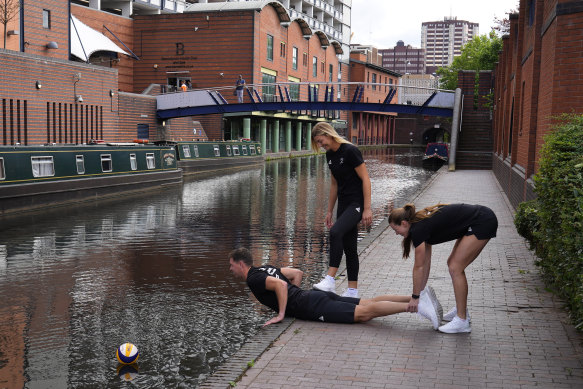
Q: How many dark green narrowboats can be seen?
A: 2